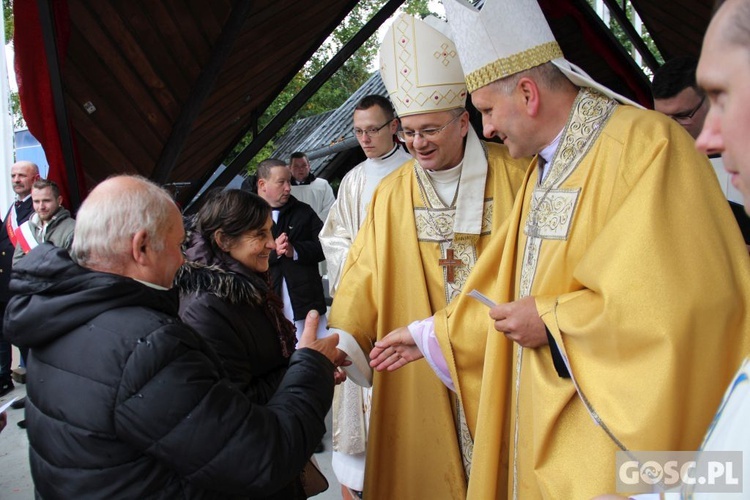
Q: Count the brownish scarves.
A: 1